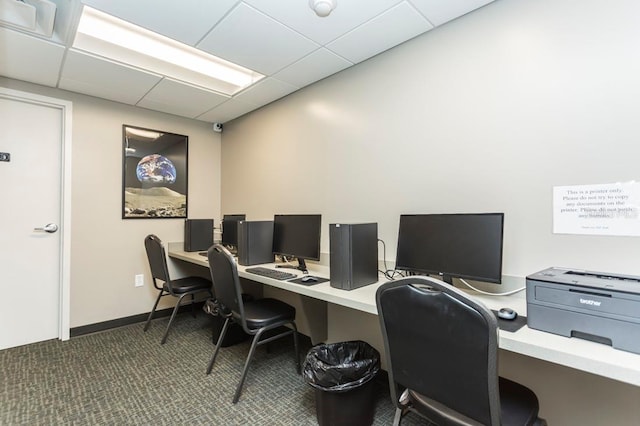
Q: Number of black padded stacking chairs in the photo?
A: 3